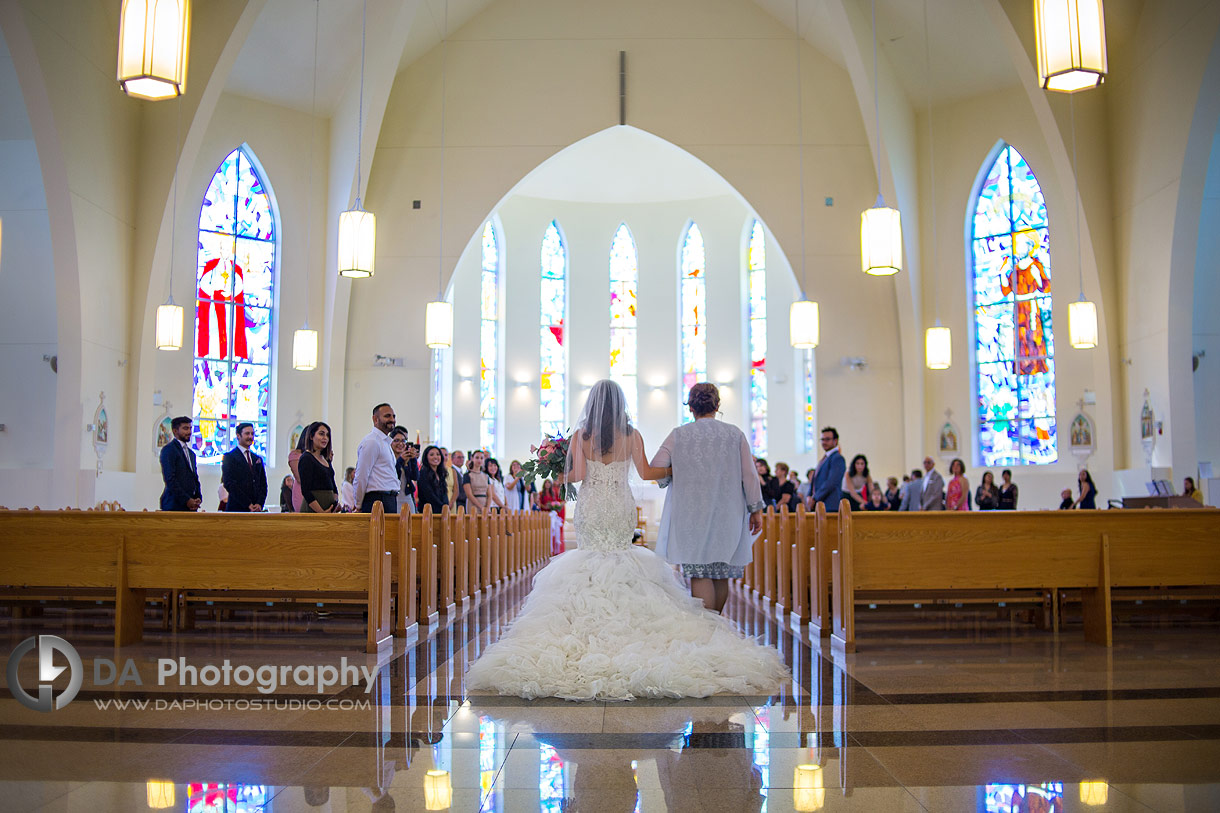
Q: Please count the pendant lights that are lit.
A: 10